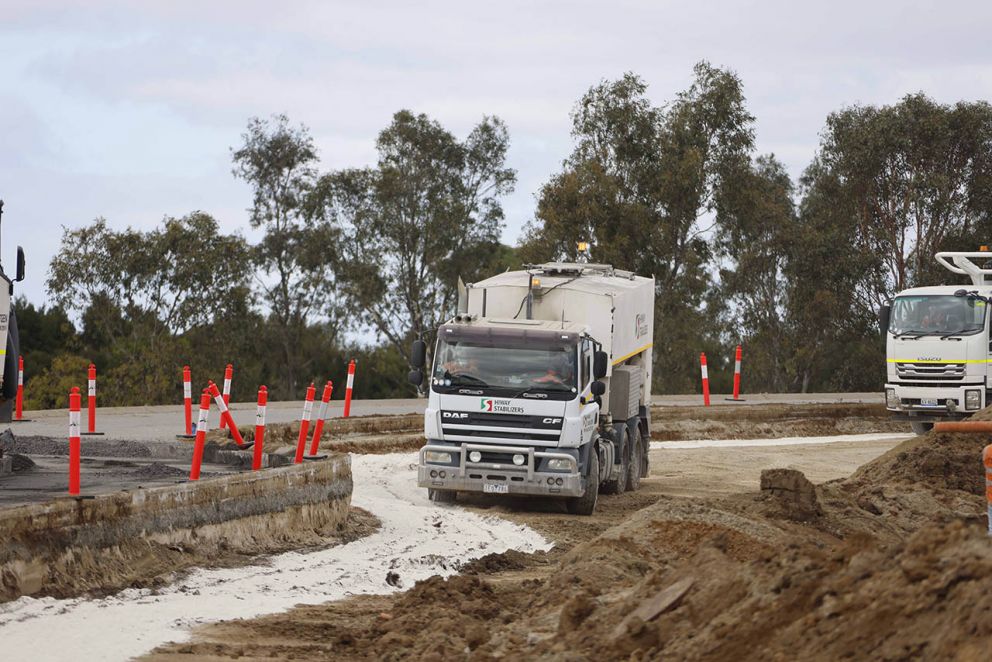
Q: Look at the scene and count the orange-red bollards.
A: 13